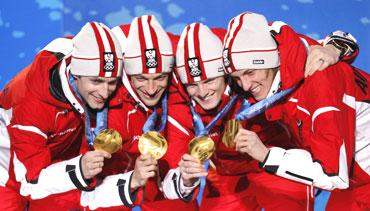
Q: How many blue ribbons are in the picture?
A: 4